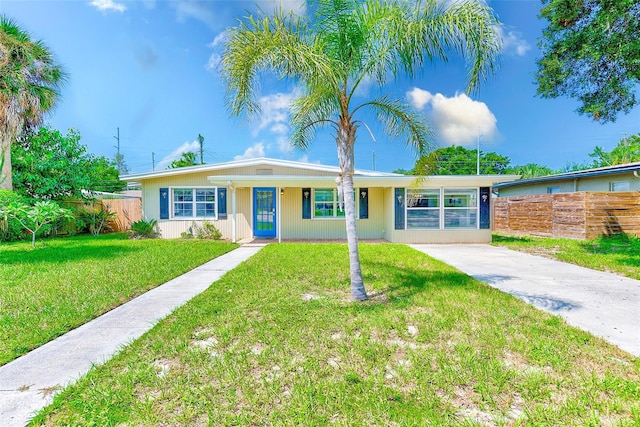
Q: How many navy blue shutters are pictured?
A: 6